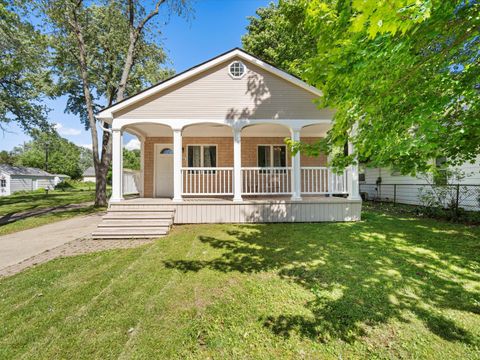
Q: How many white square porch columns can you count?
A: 5